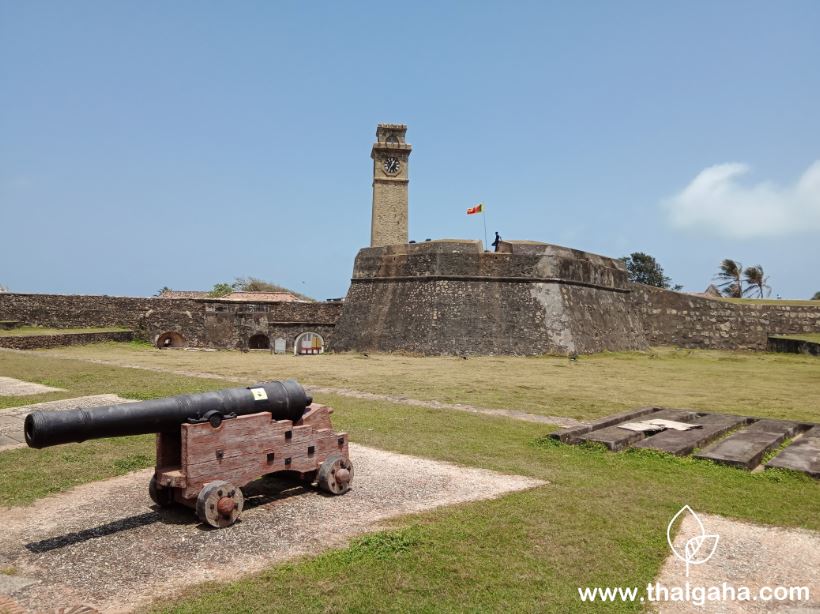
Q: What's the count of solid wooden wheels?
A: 3